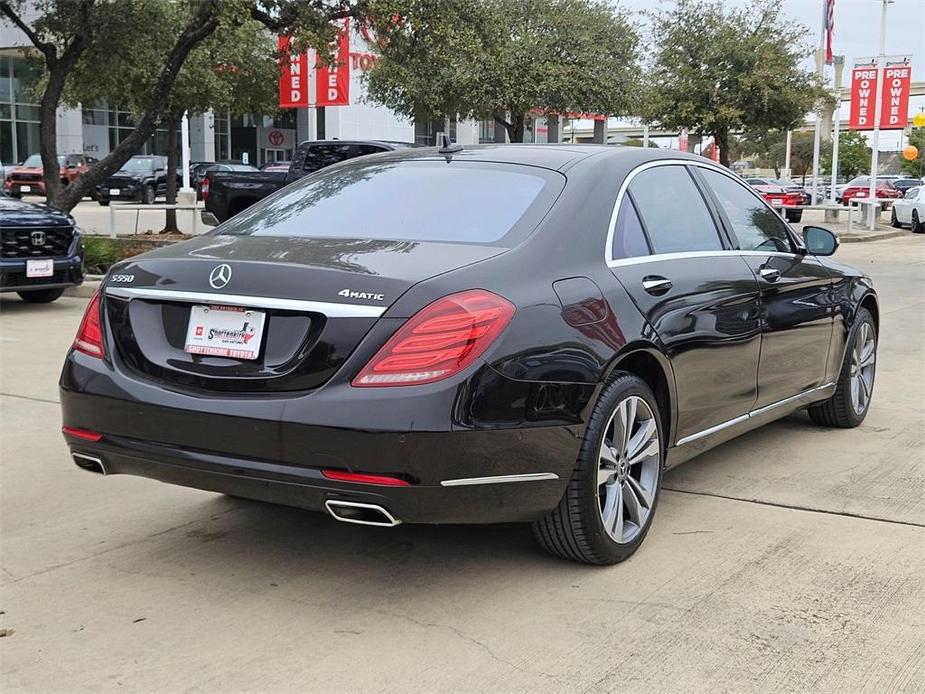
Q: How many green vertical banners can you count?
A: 0